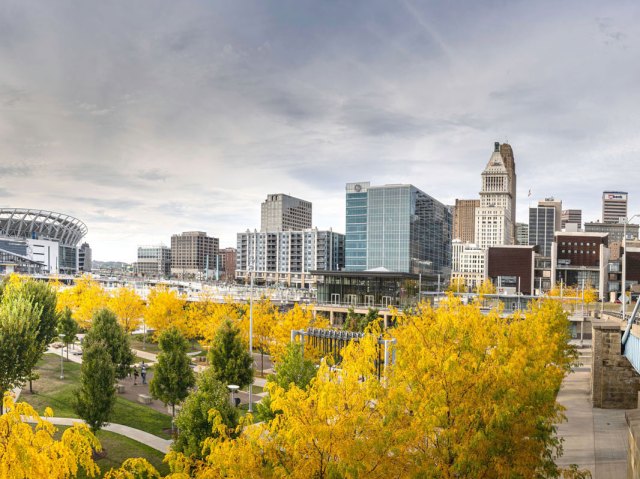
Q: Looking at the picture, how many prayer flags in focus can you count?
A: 0